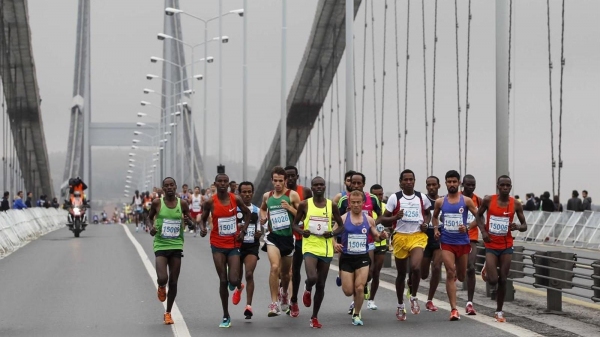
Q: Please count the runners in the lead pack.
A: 15